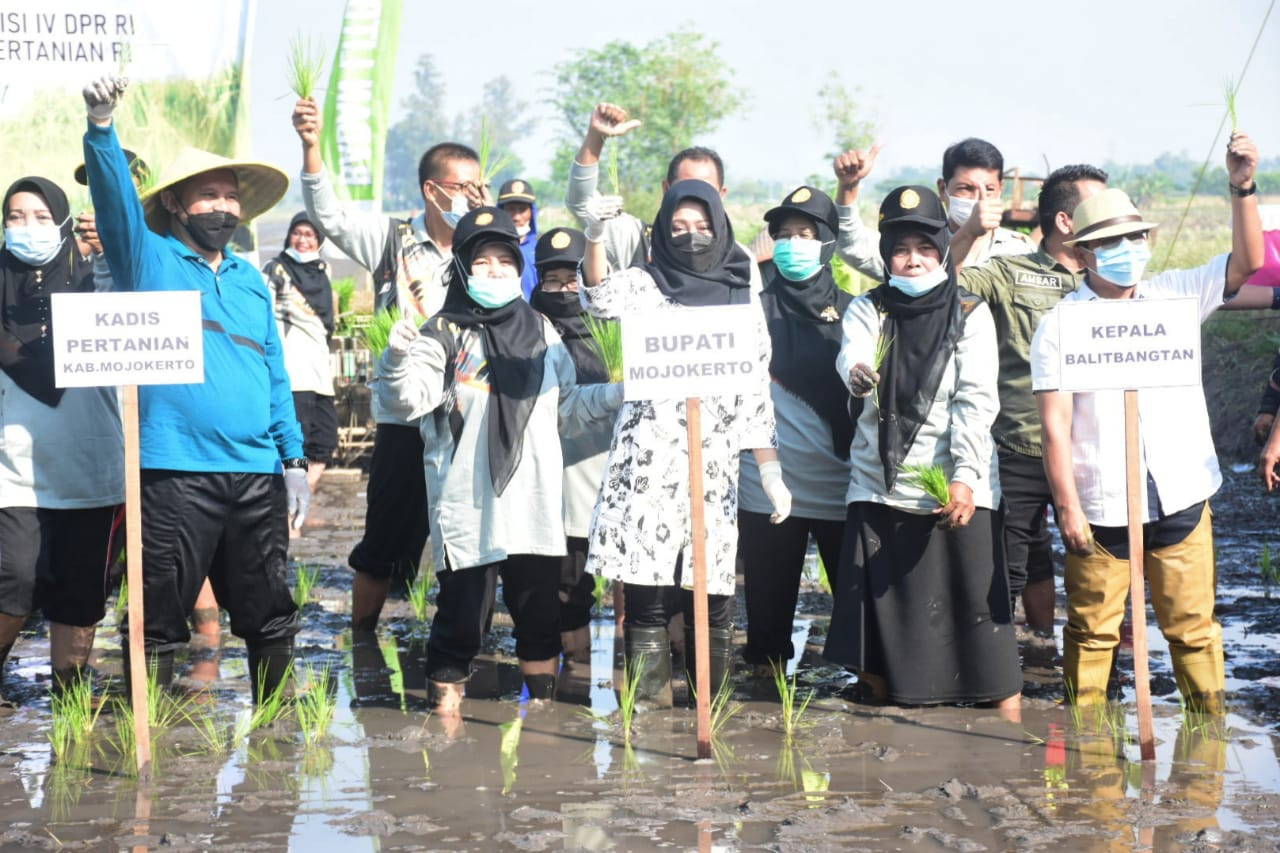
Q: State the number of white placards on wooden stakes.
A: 3